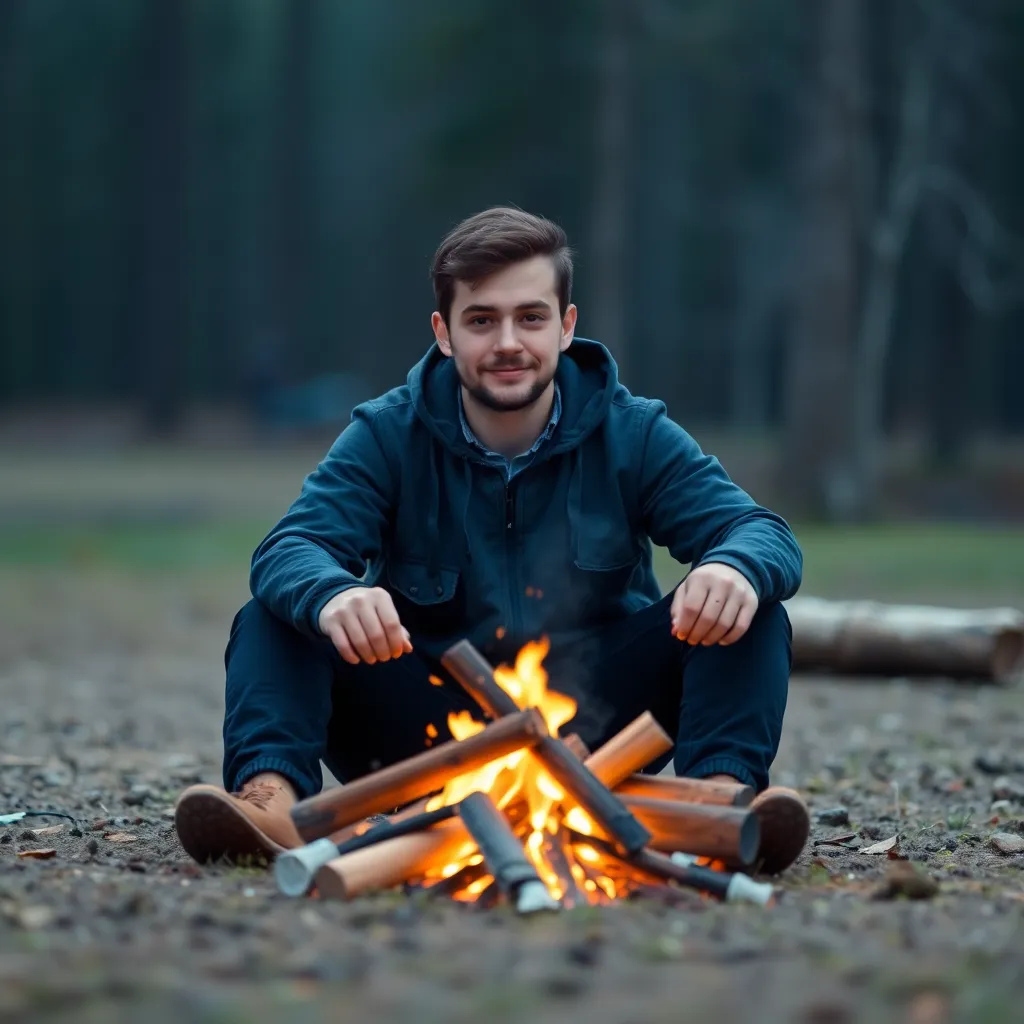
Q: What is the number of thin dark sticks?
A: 2